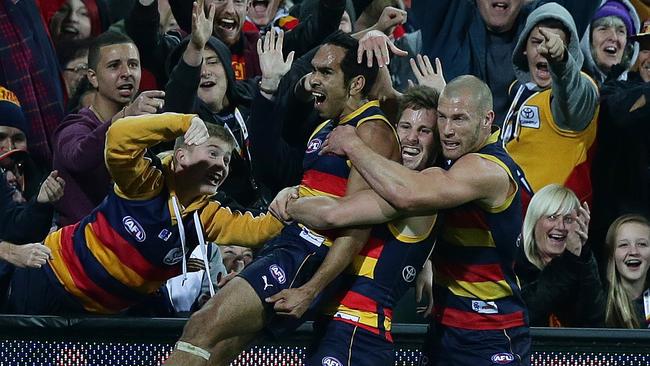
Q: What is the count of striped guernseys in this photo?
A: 4